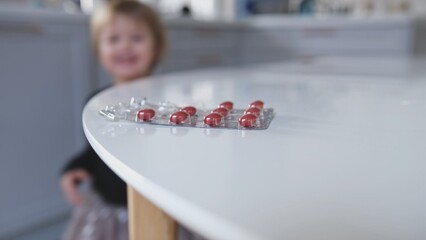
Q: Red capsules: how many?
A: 9